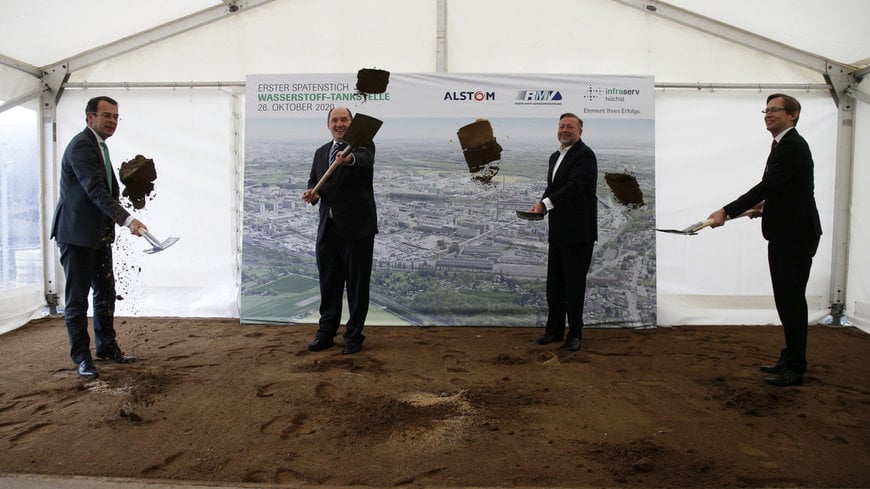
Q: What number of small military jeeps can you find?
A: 0